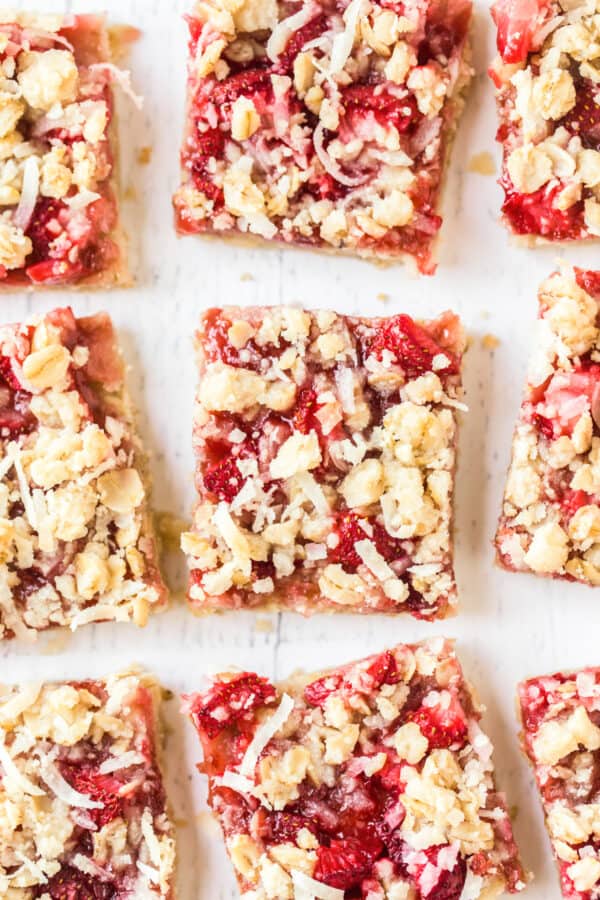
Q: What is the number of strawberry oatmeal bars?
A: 9